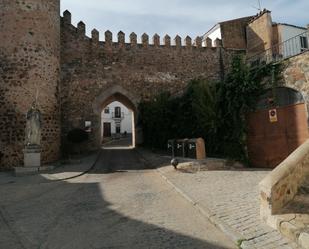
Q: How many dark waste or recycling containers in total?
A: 3